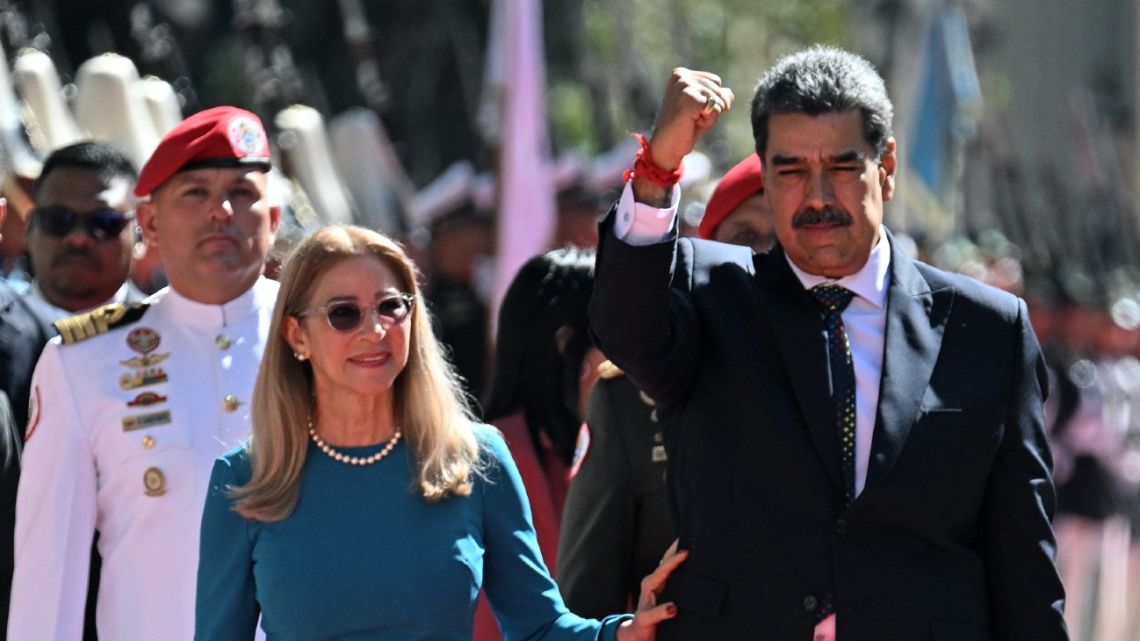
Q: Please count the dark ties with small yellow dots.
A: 1